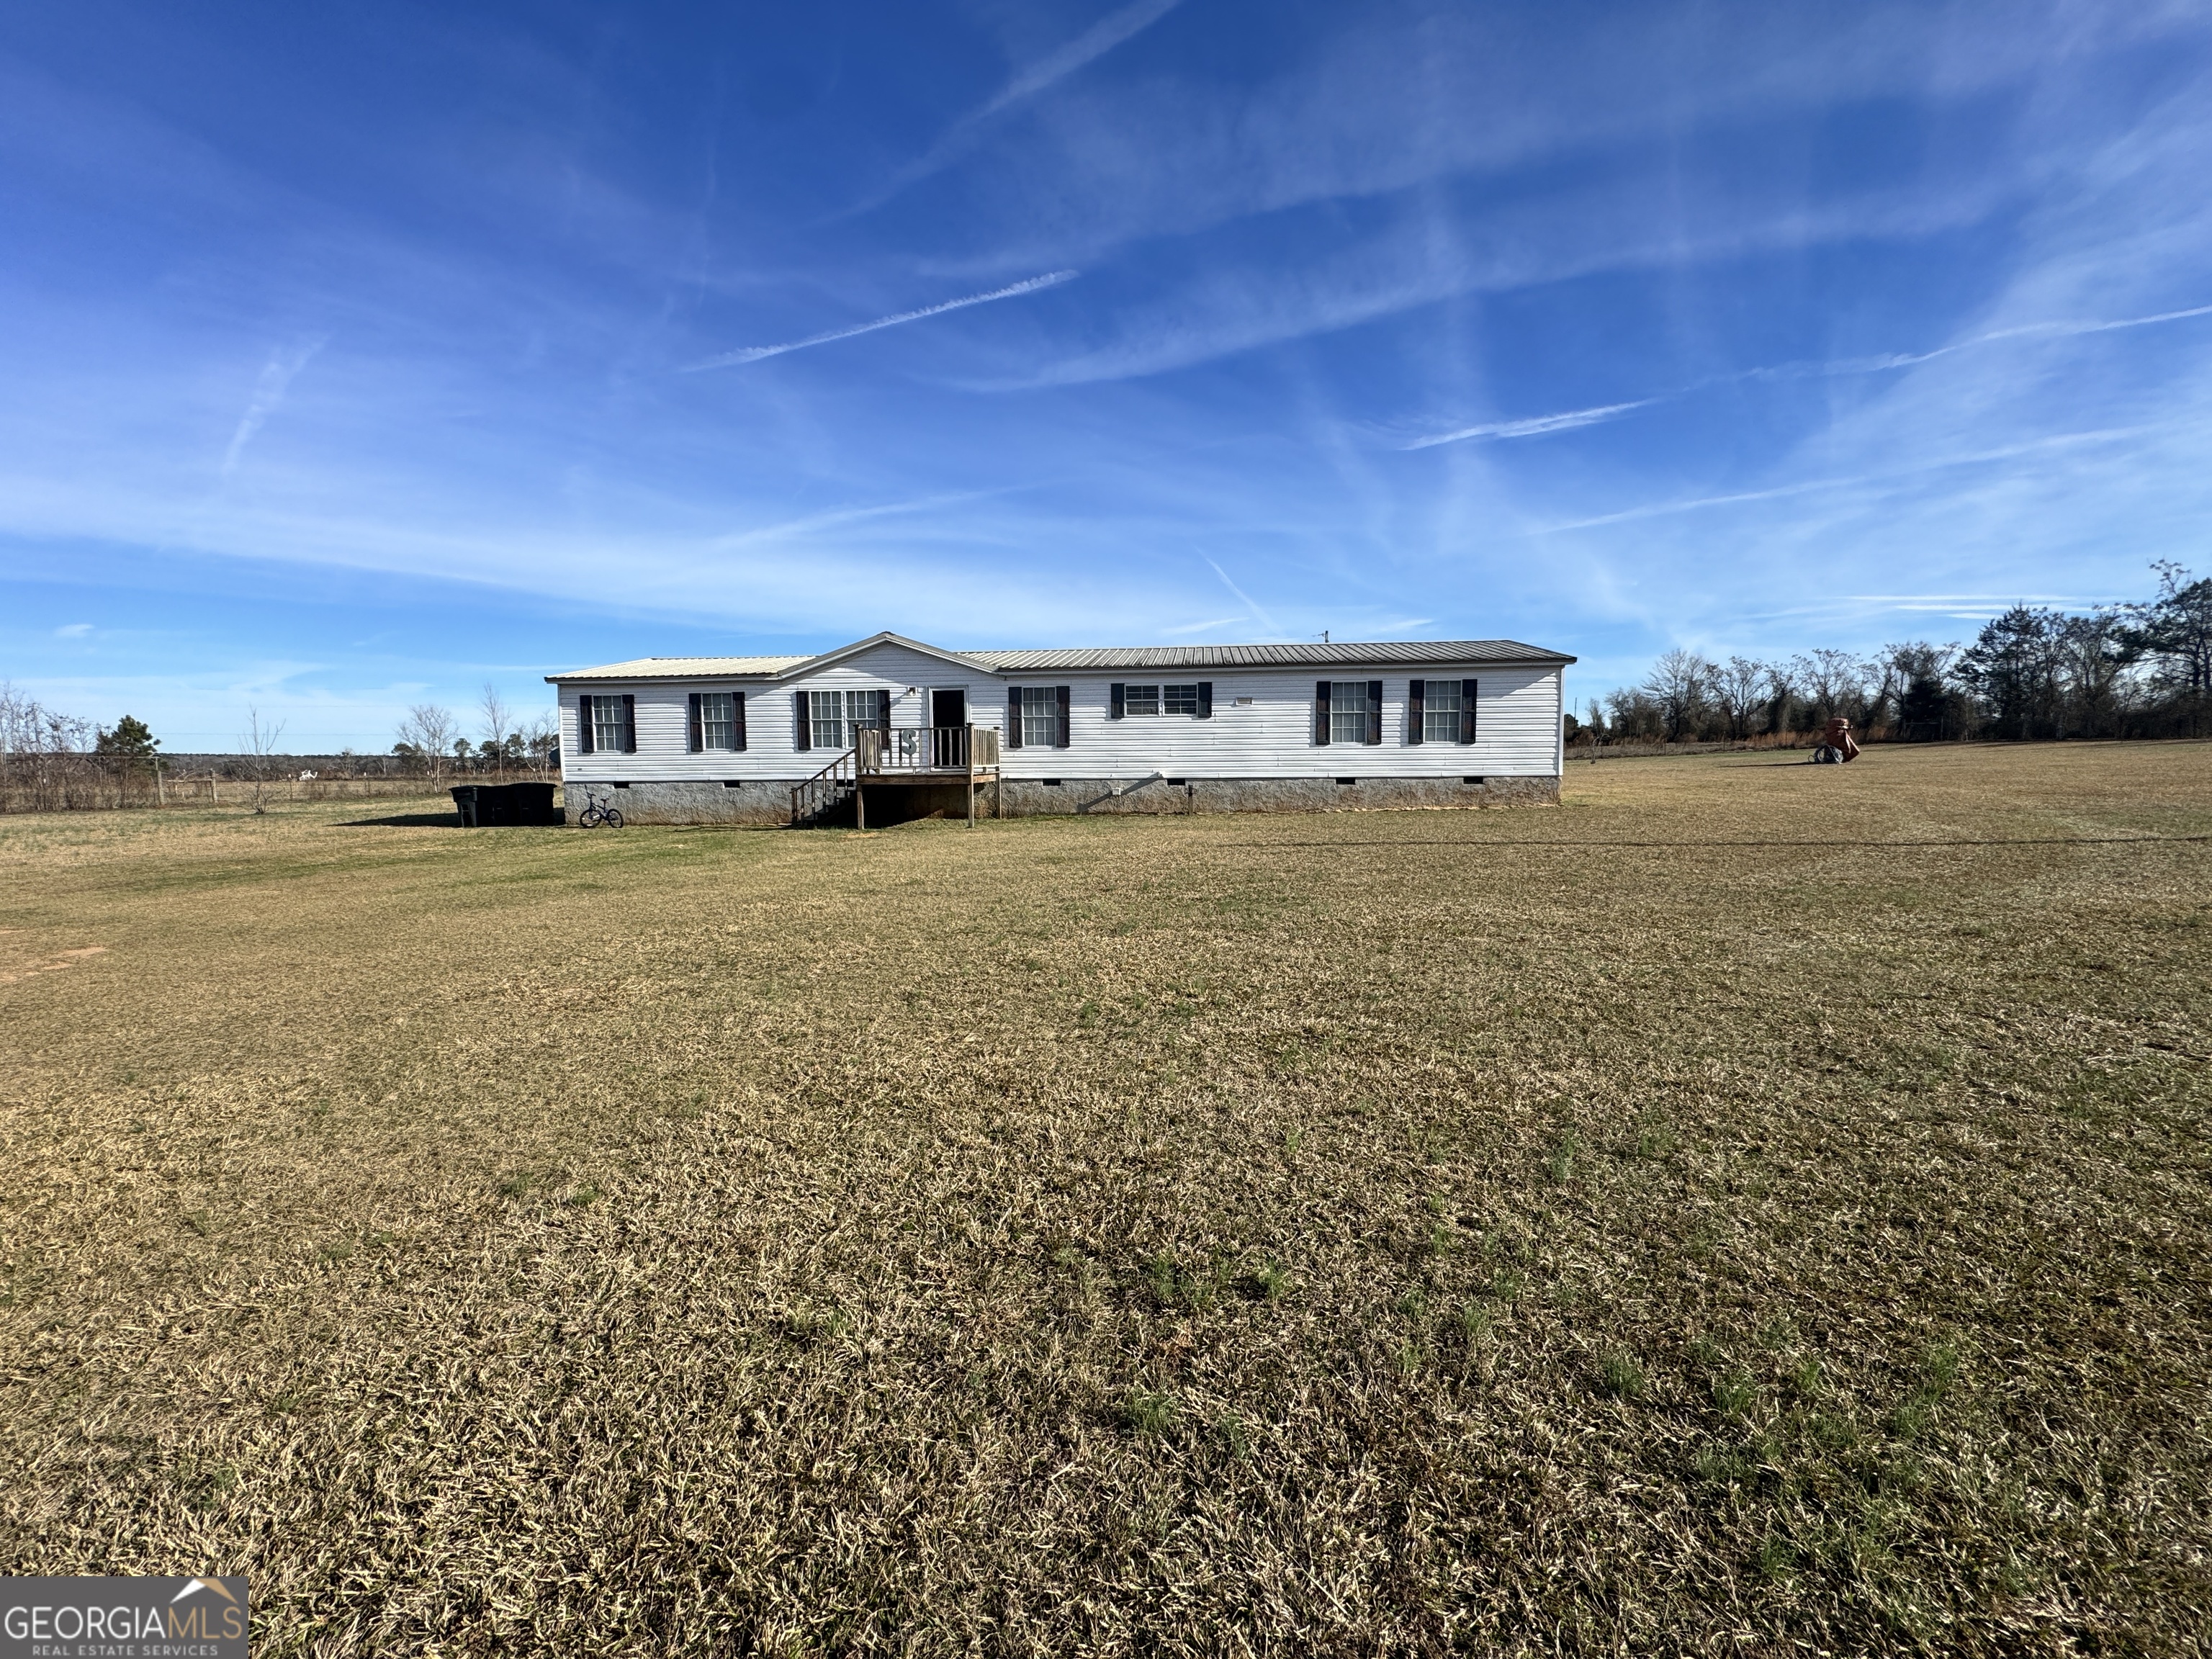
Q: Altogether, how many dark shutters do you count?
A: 14